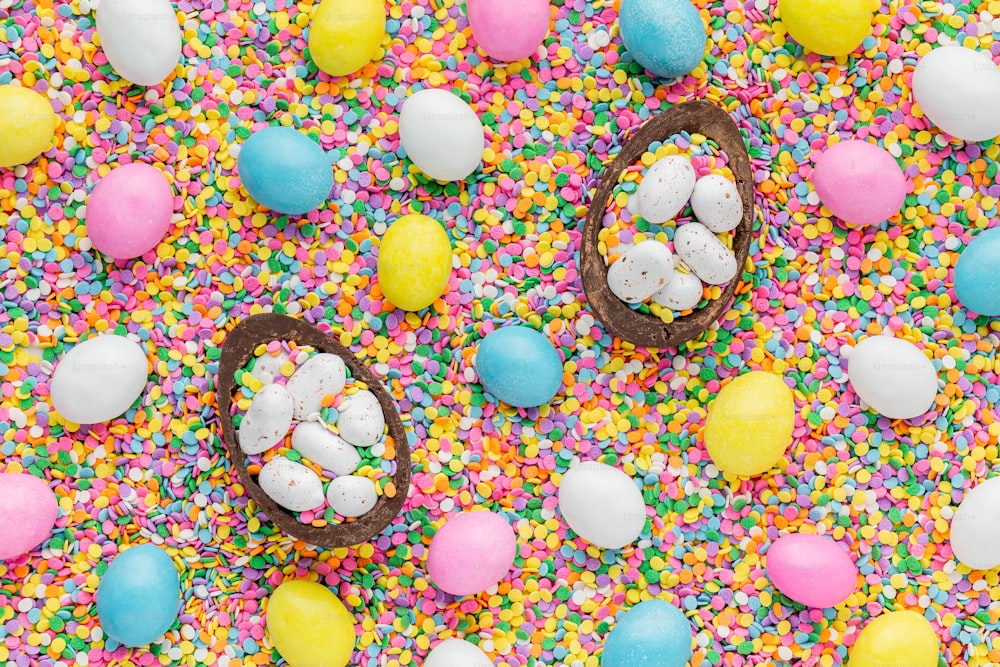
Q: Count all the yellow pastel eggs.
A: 7